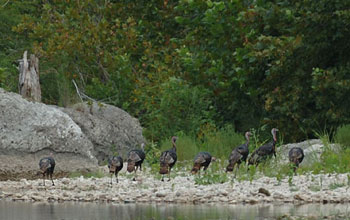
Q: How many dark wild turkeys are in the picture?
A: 8